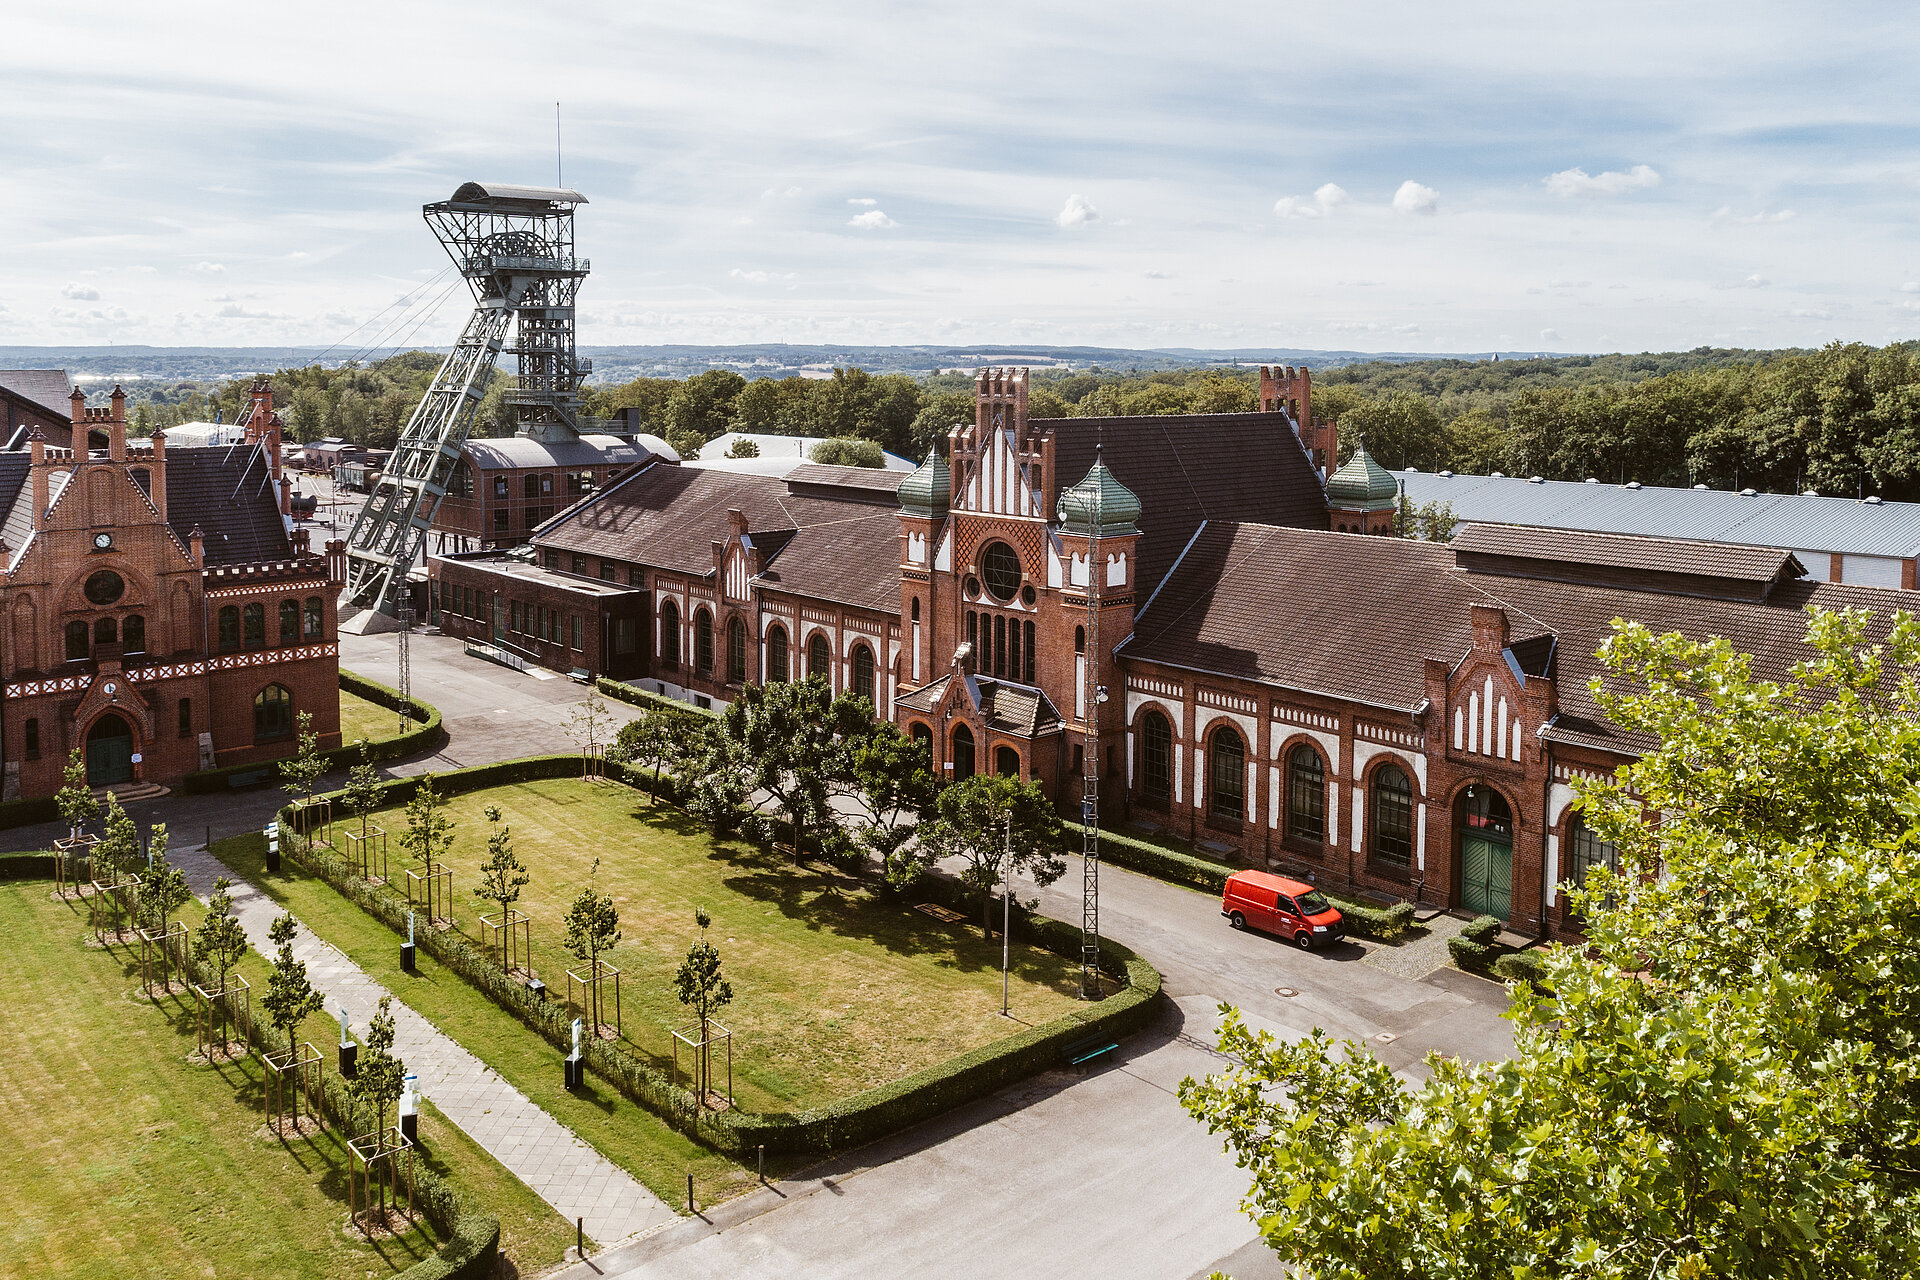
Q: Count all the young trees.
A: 13